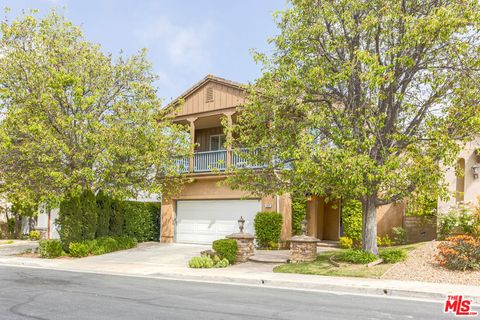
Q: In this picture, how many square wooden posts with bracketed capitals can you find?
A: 2